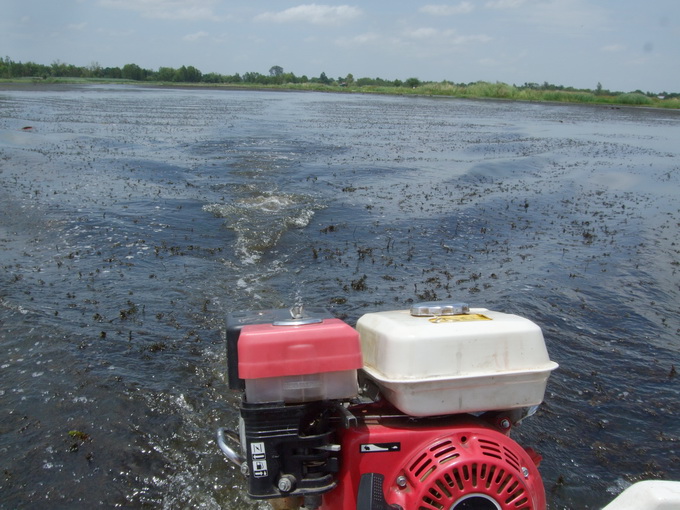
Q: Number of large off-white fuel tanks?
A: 1